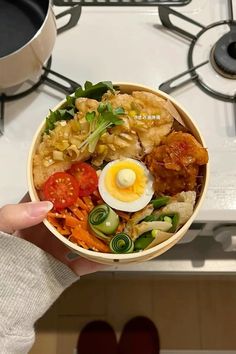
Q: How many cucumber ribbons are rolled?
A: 2